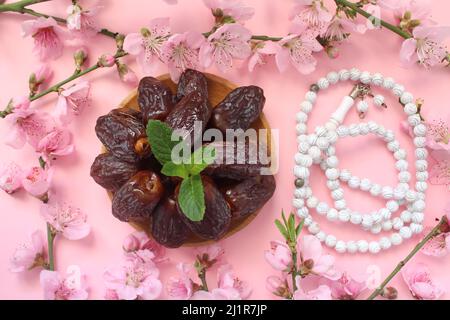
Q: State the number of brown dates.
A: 11